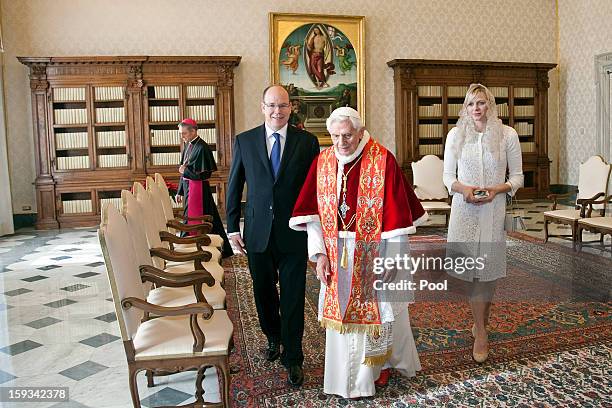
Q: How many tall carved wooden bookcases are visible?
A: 2